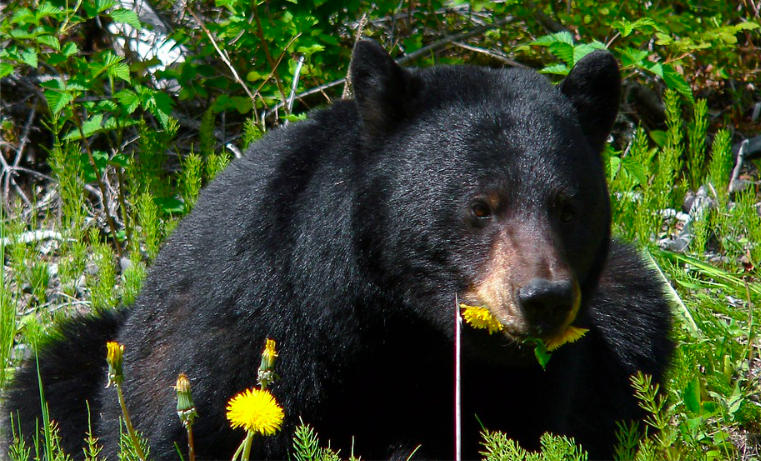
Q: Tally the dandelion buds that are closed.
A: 3